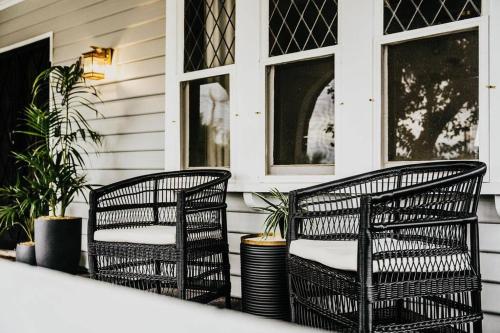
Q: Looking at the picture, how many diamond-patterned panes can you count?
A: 3